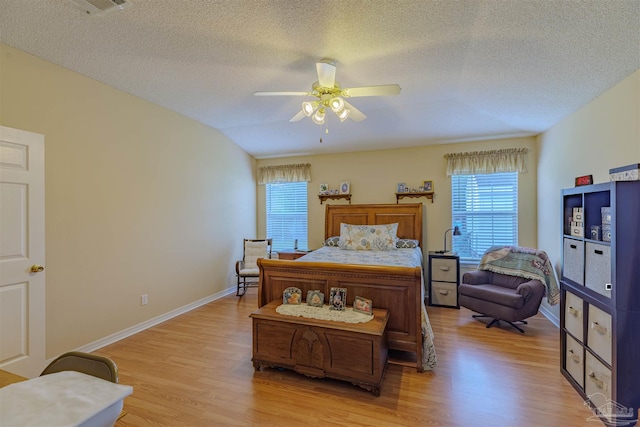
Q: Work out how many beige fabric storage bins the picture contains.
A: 6